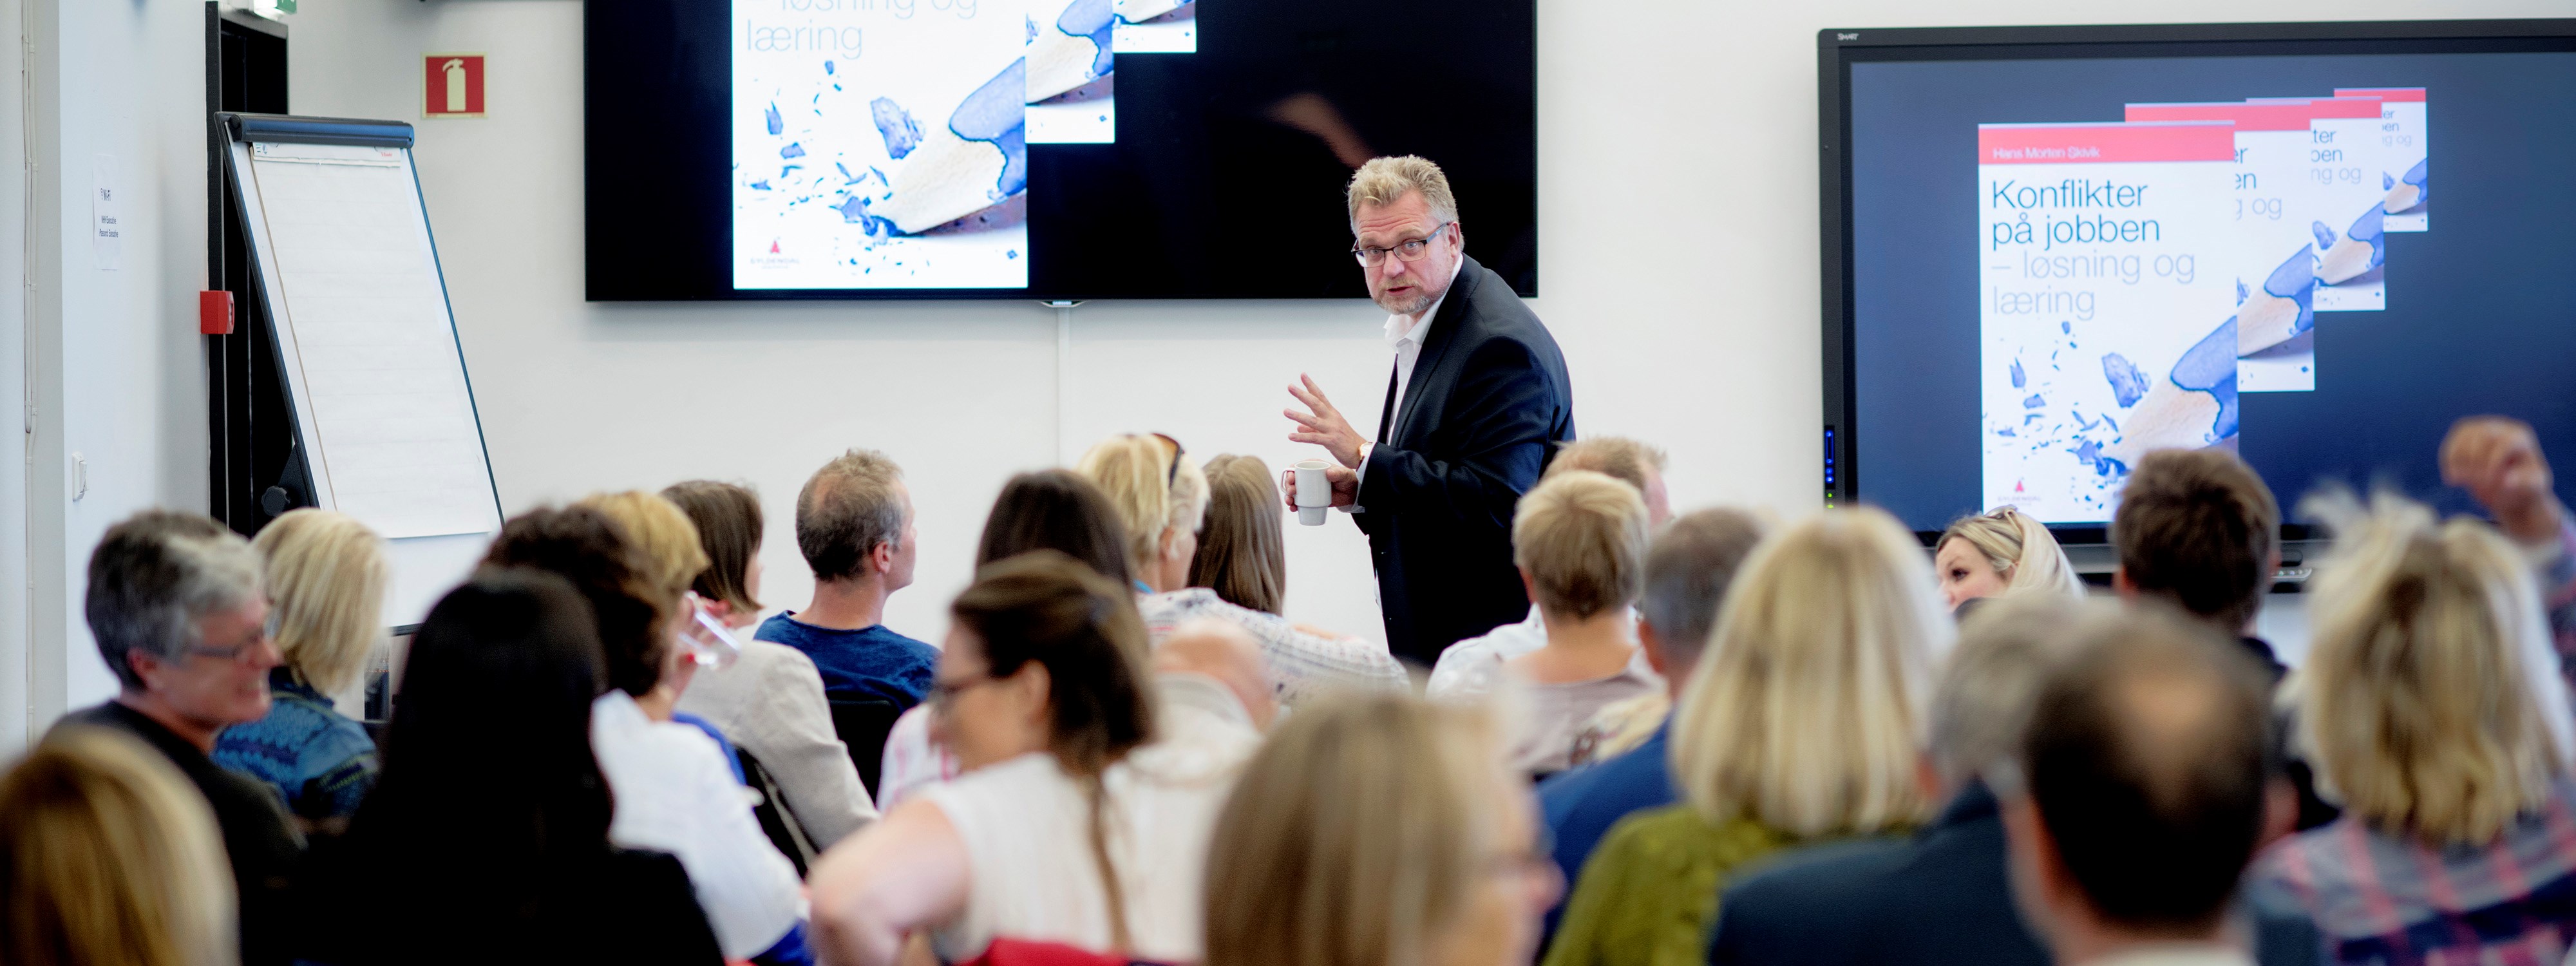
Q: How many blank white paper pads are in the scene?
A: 1